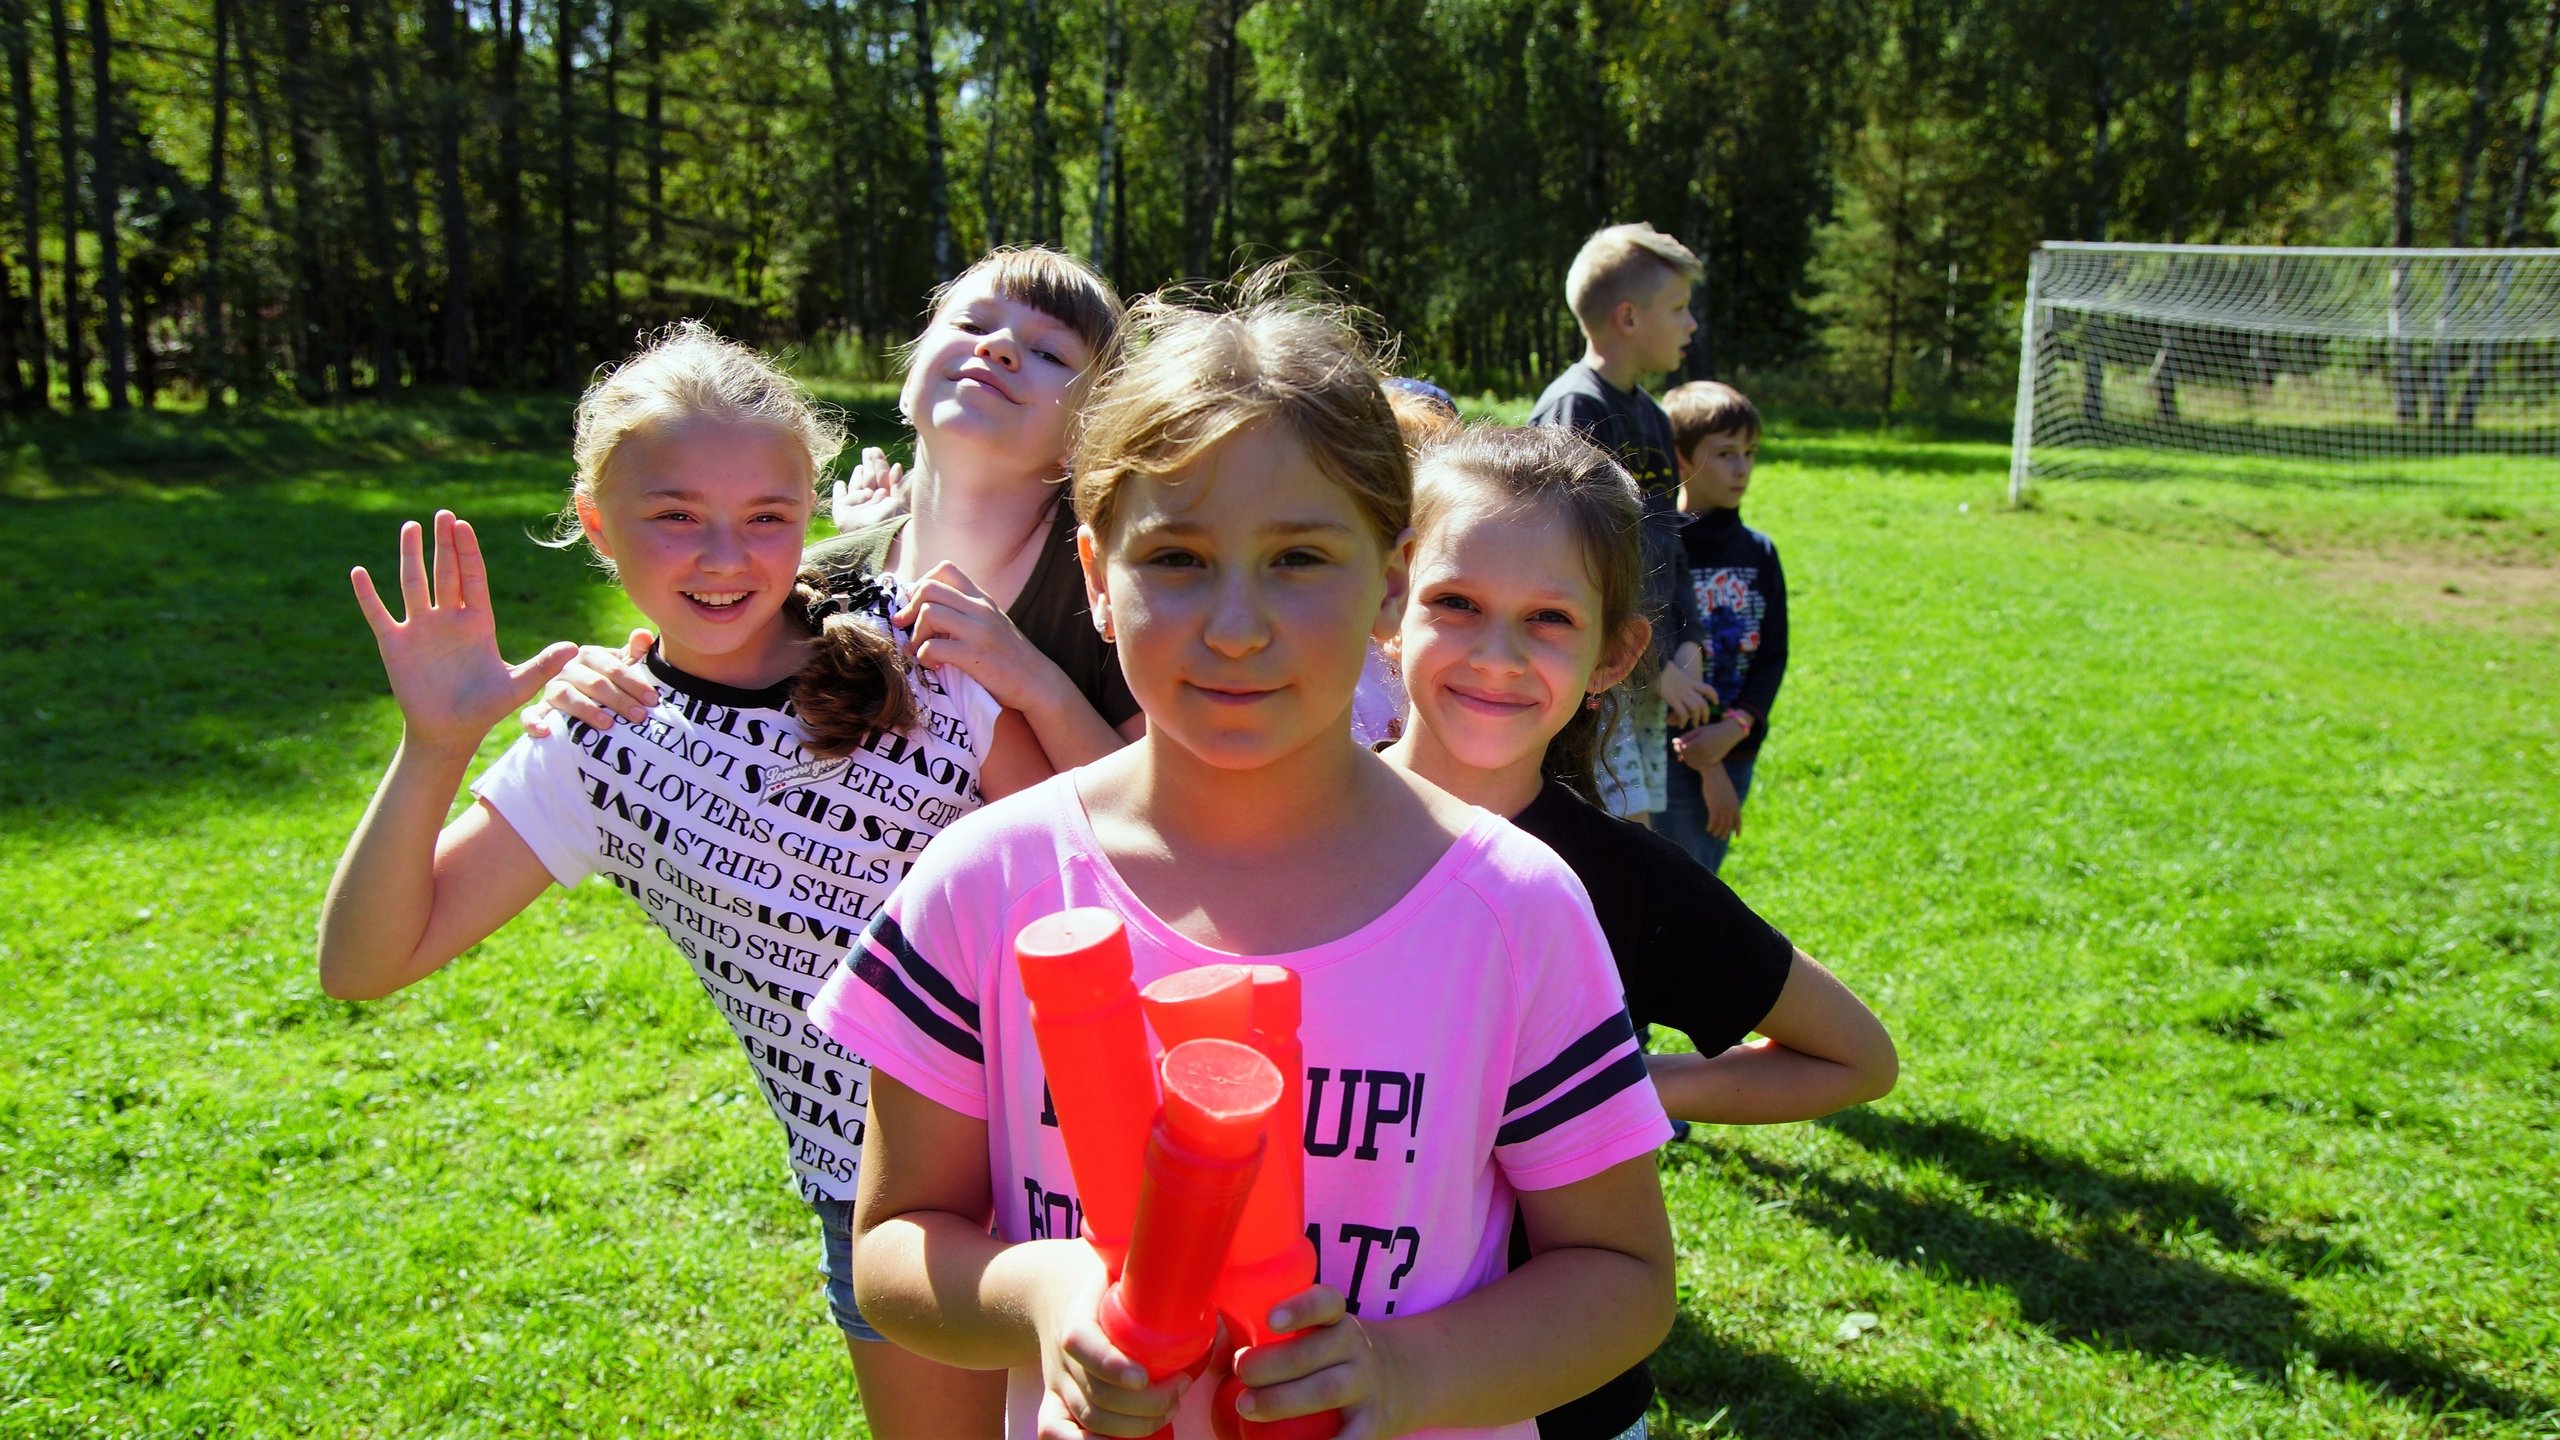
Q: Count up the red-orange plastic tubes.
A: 4